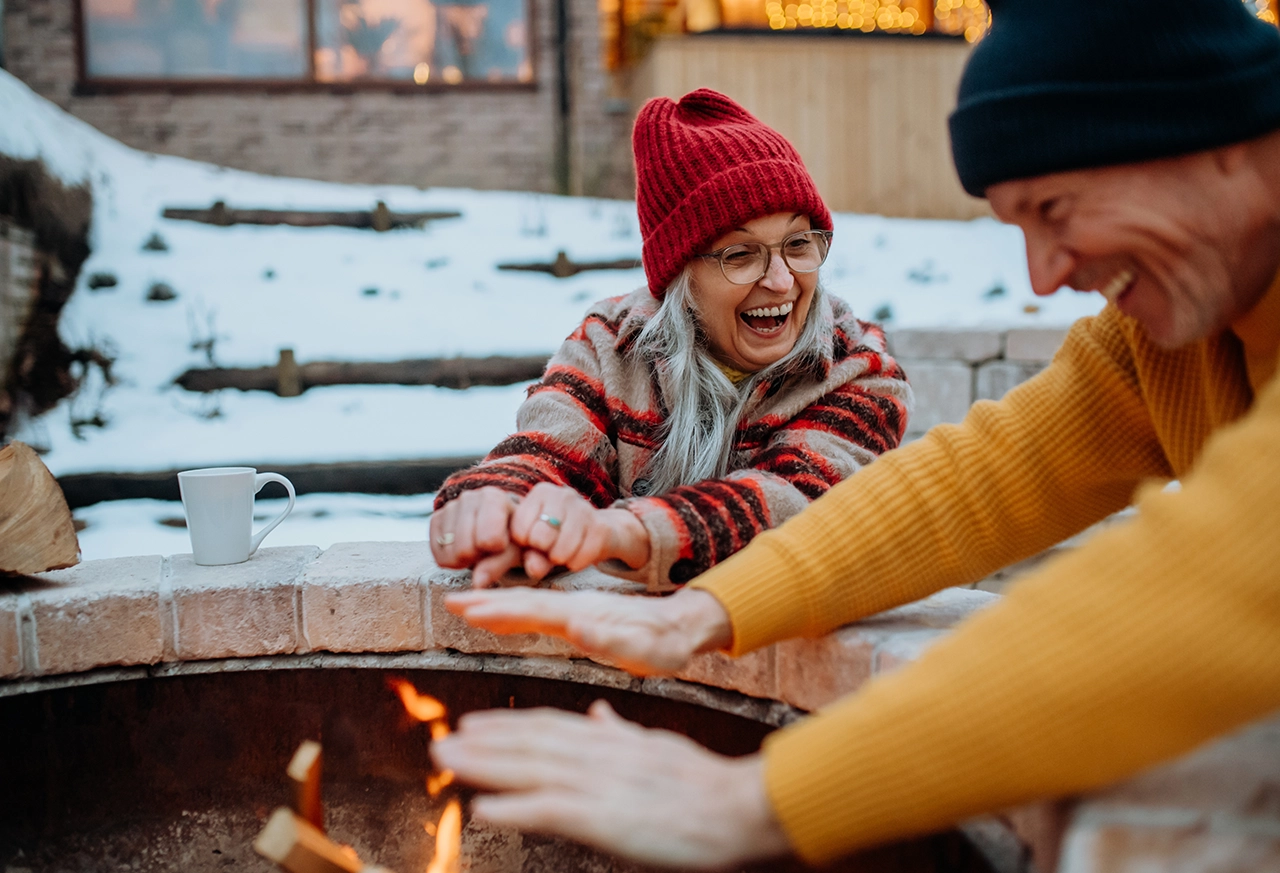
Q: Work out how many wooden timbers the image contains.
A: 4